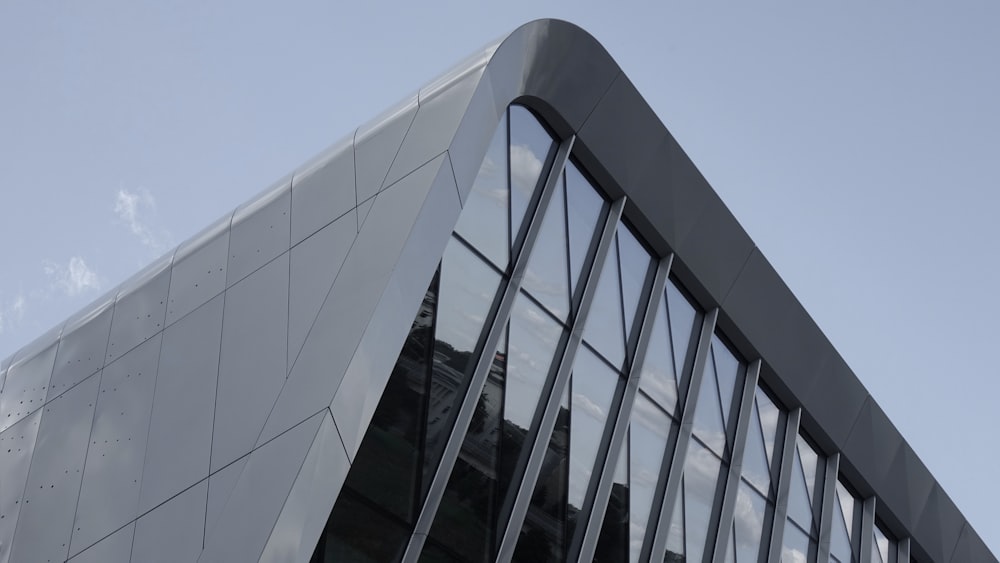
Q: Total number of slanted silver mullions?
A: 9